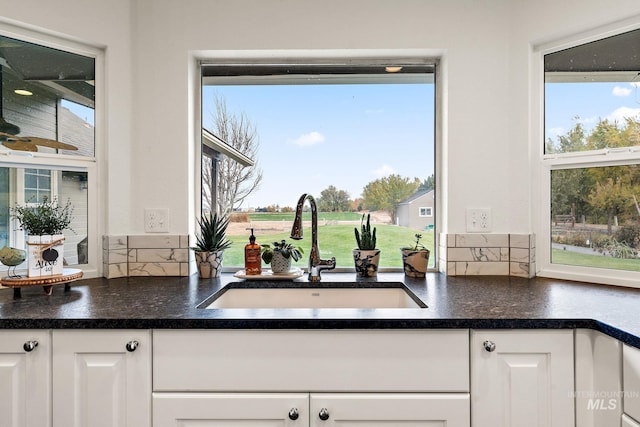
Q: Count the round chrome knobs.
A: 5